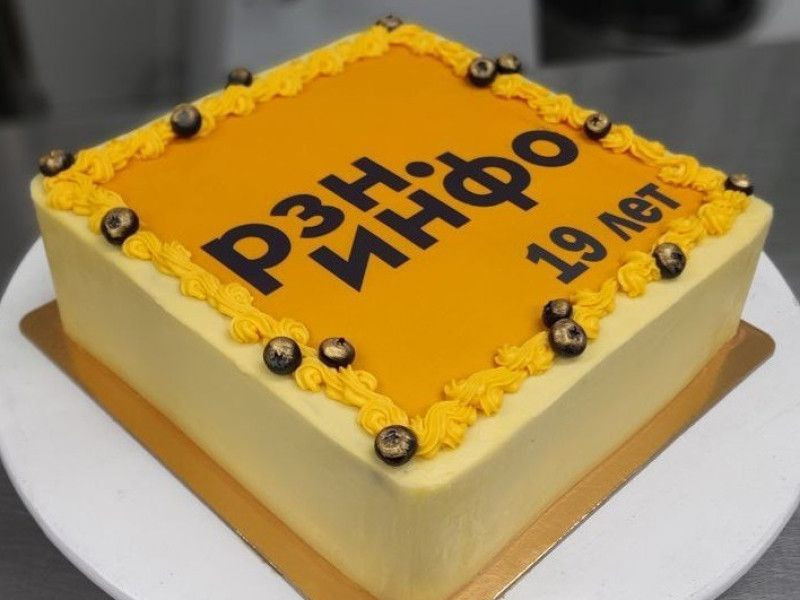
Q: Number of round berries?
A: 15